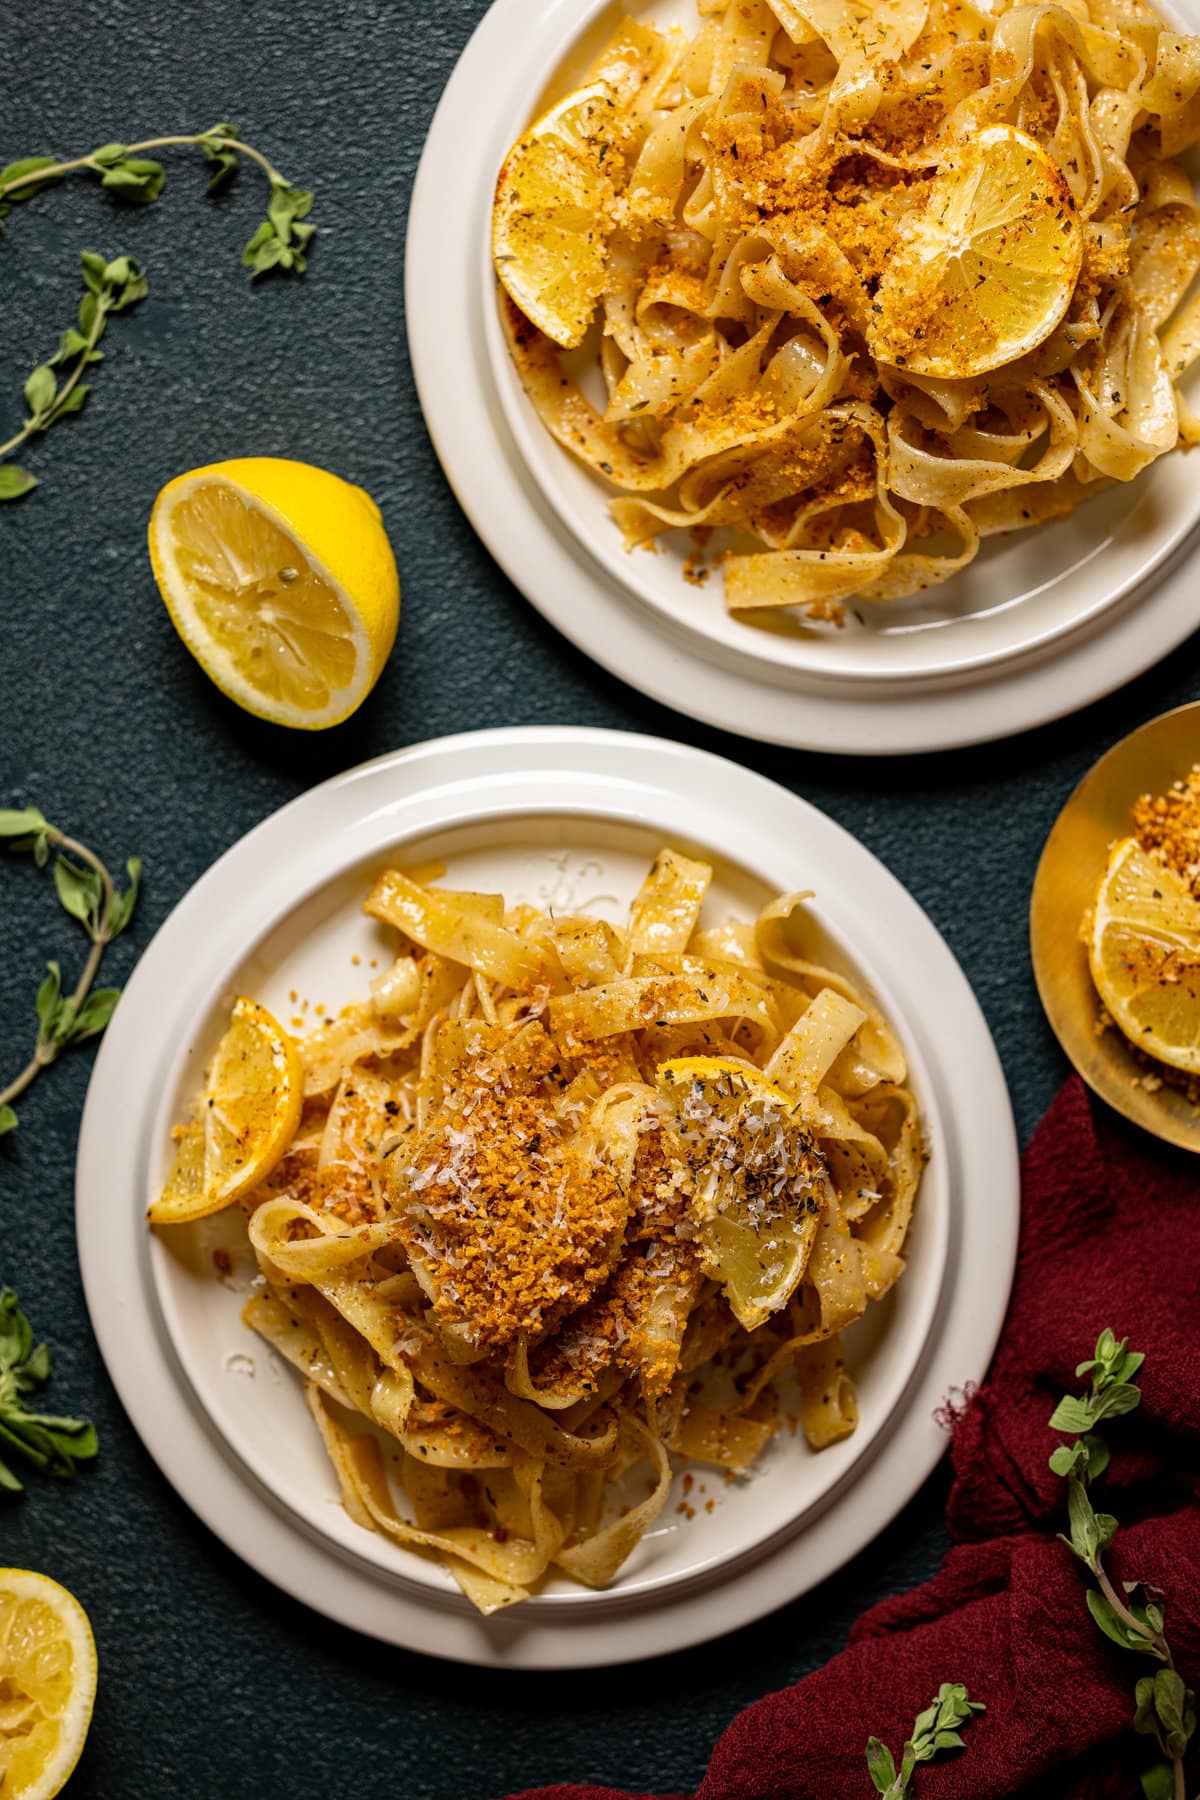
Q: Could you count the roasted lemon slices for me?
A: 5